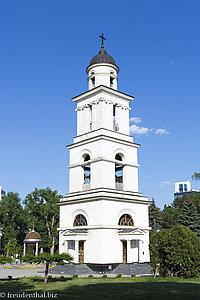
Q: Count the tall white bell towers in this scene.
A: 1